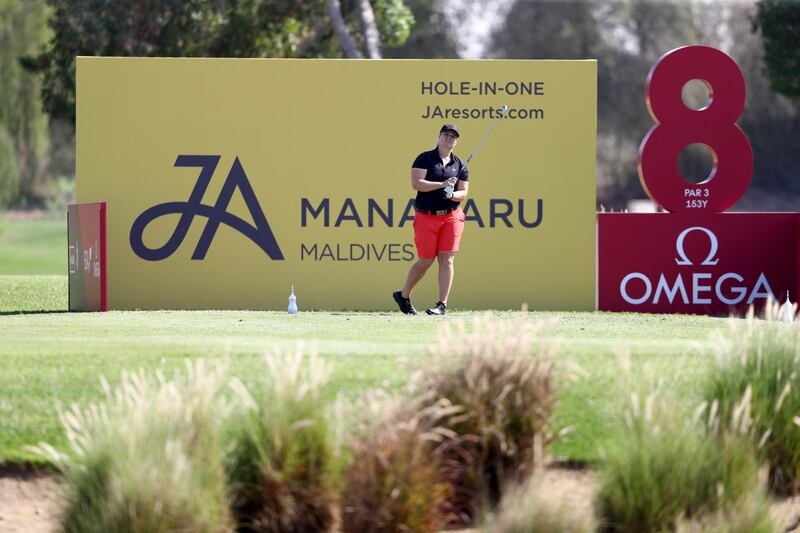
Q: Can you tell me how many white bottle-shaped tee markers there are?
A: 2